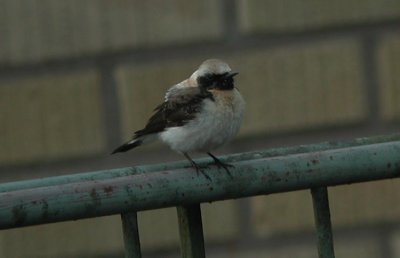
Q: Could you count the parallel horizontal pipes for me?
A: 2